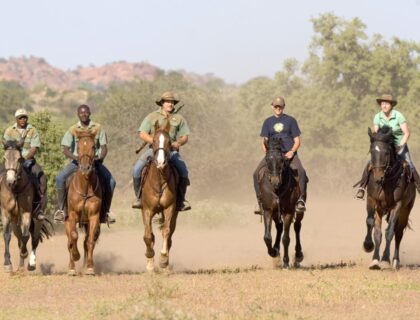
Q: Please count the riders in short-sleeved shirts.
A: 5